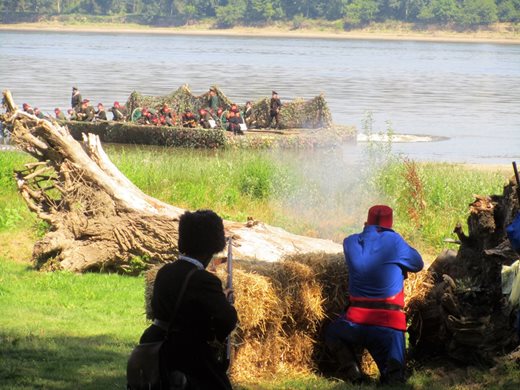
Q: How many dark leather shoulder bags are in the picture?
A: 1